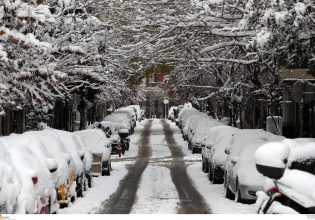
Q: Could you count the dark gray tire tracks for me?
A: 2